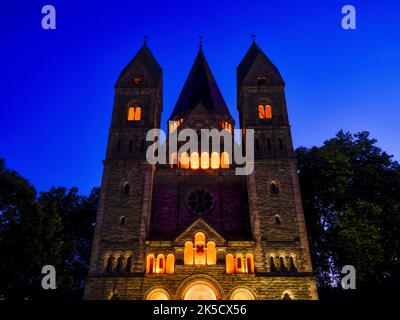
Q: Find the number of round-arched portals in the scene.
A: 3